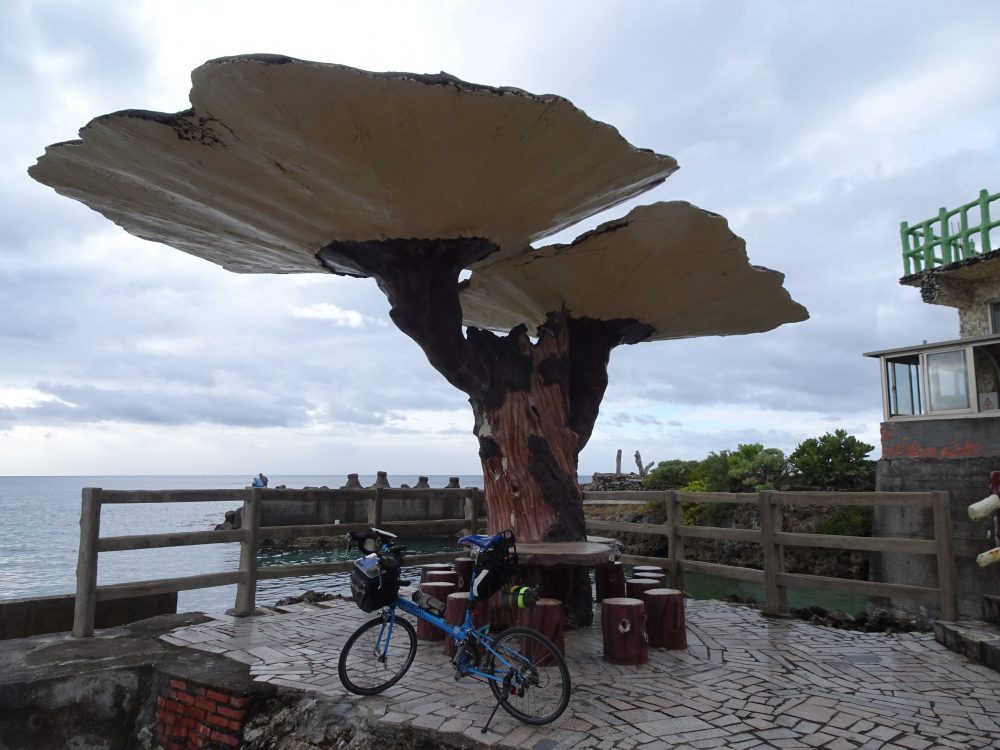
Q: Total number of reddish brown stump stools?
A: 12